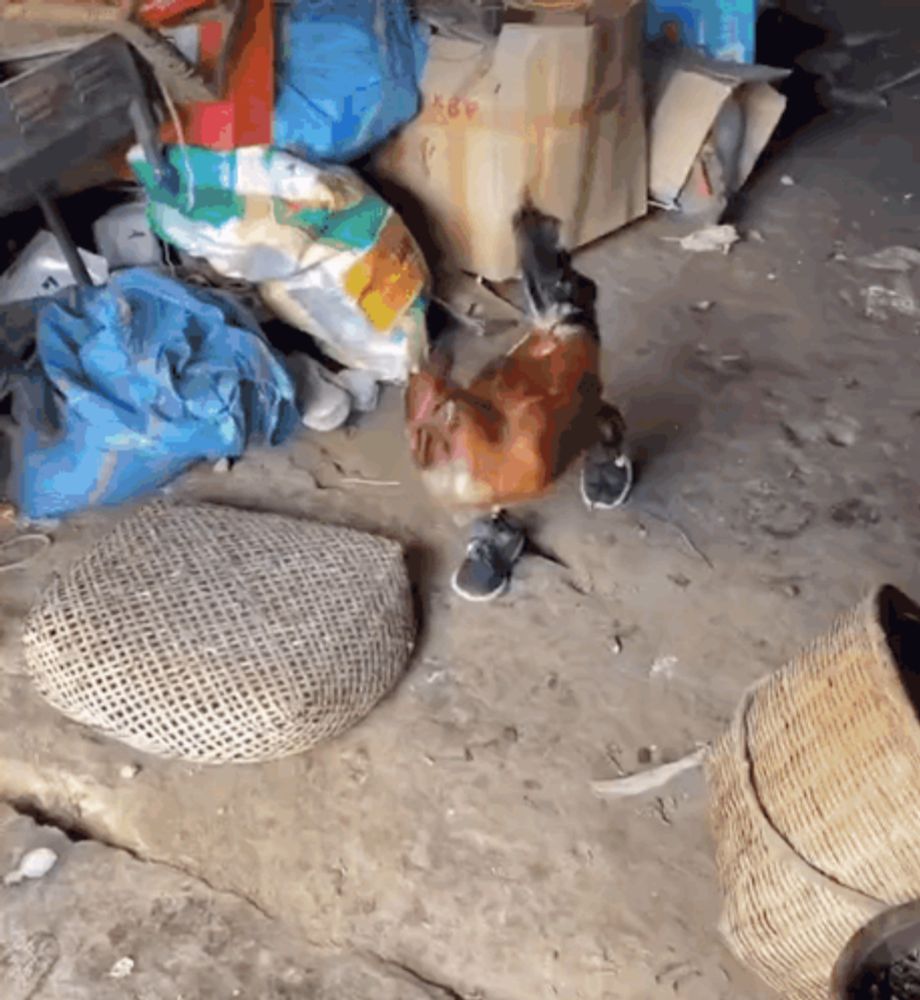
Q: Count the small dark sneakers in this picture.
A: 2